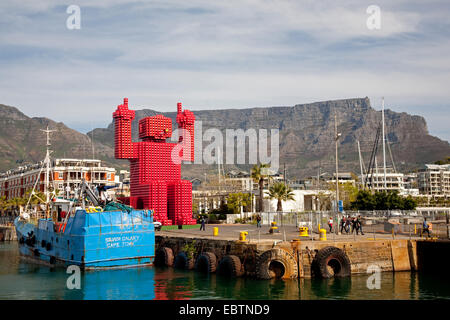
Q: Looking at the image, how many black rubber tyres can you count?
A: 6